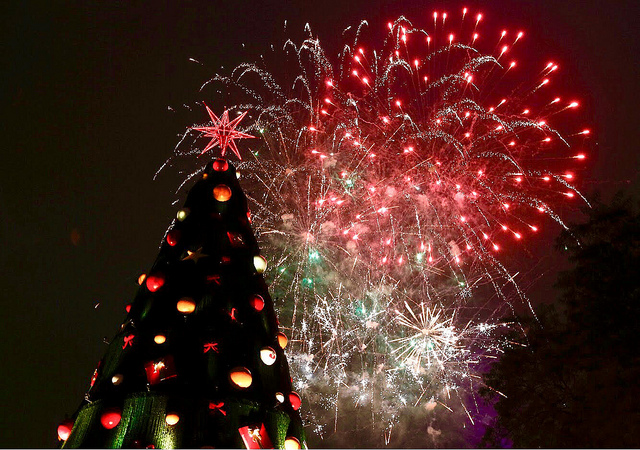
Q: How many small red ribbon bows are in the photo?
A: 5